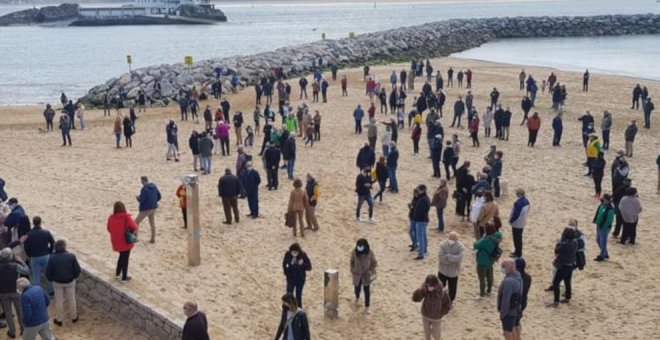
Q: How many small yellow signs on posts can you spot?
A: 4